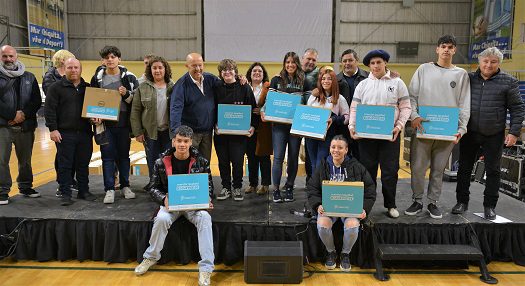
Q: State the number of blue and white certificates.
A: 7